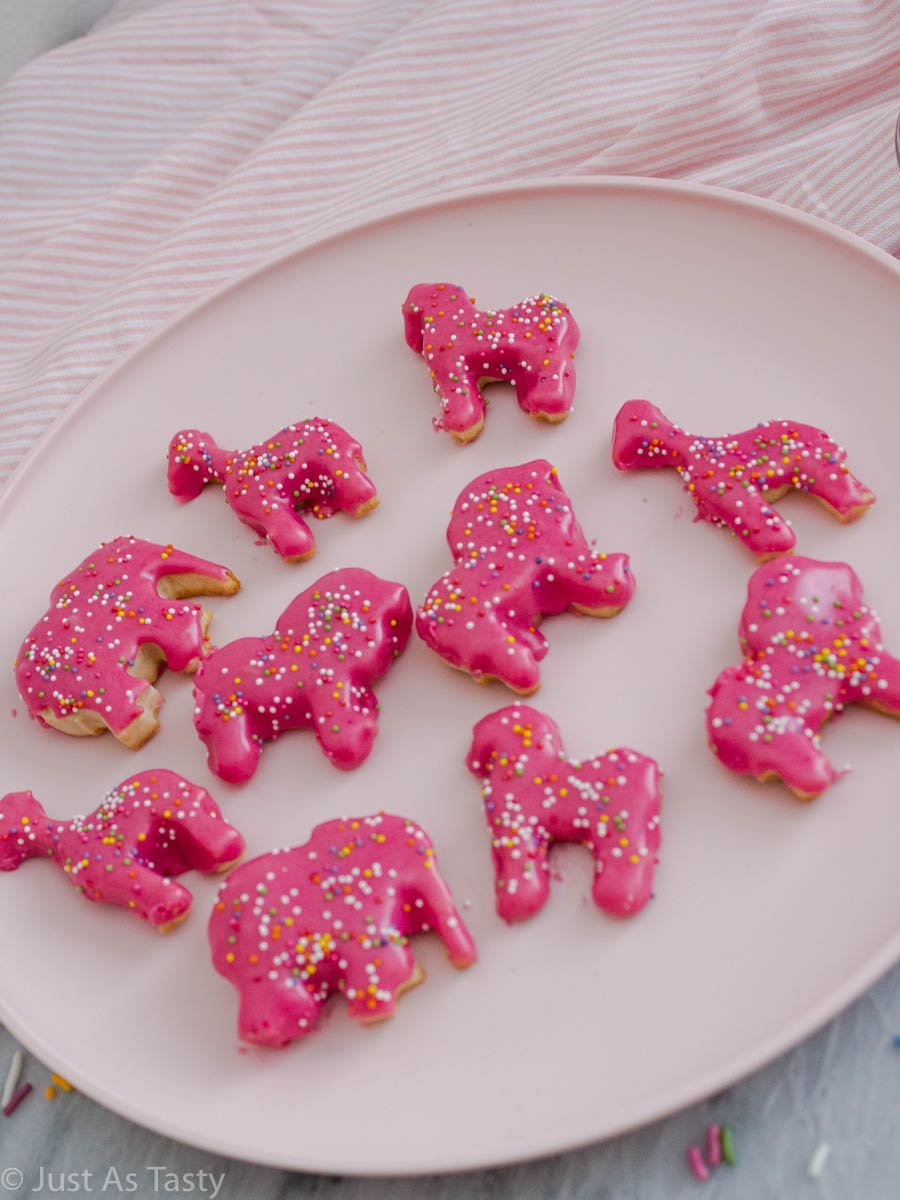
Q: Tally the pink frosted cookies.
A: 10